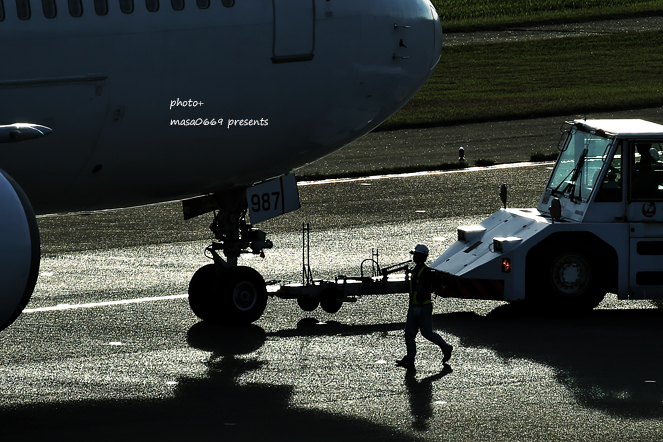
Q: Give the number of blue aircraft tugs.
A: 0